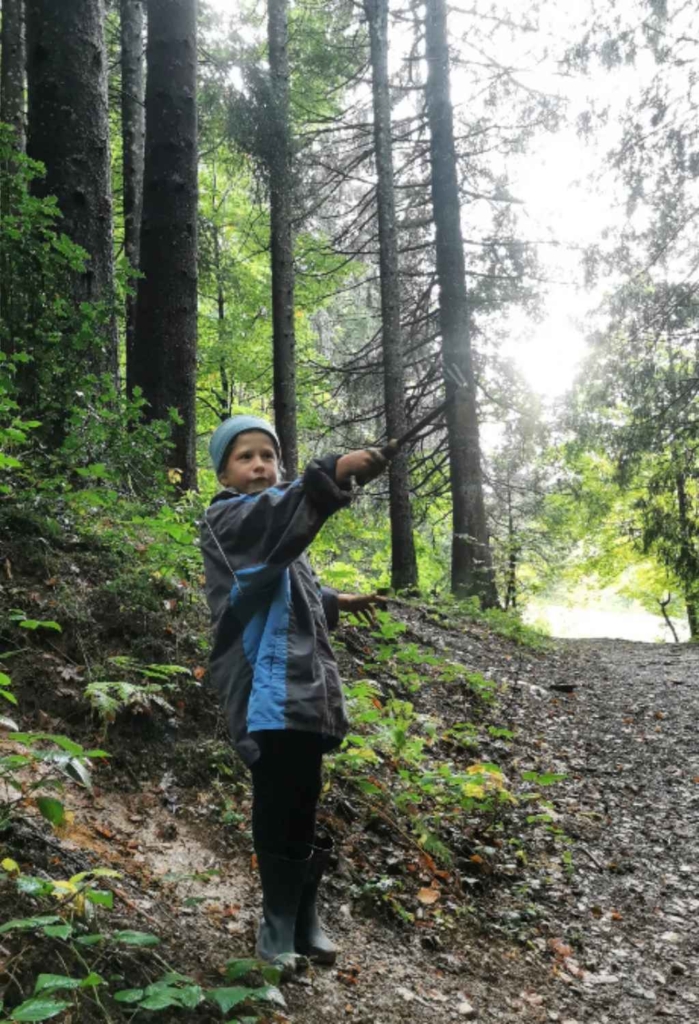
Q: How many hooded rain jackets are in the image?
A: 1